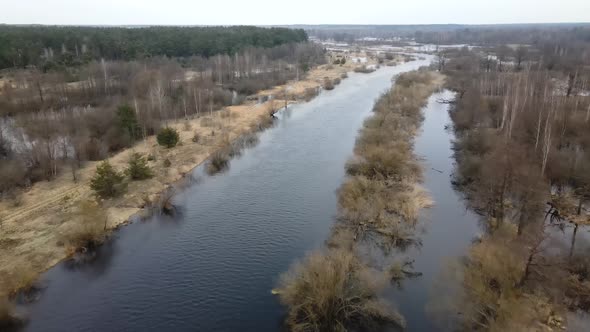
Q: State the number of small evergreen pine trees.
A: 4